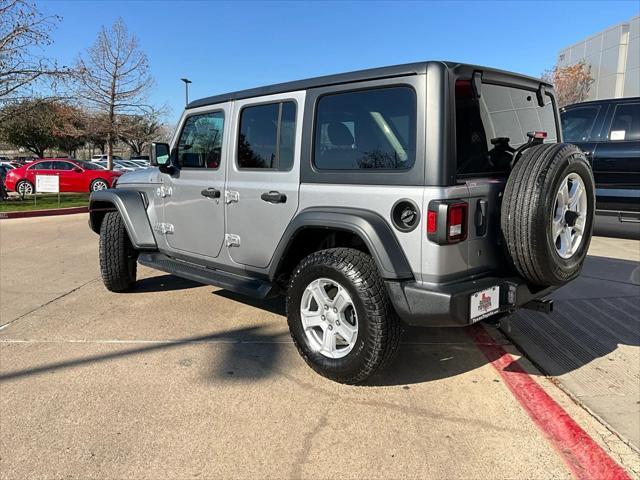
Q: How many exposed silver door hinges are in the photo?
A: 4